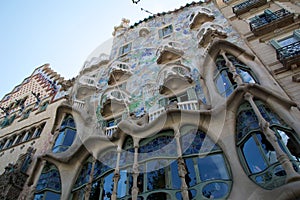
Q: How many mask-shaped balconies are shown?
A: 7